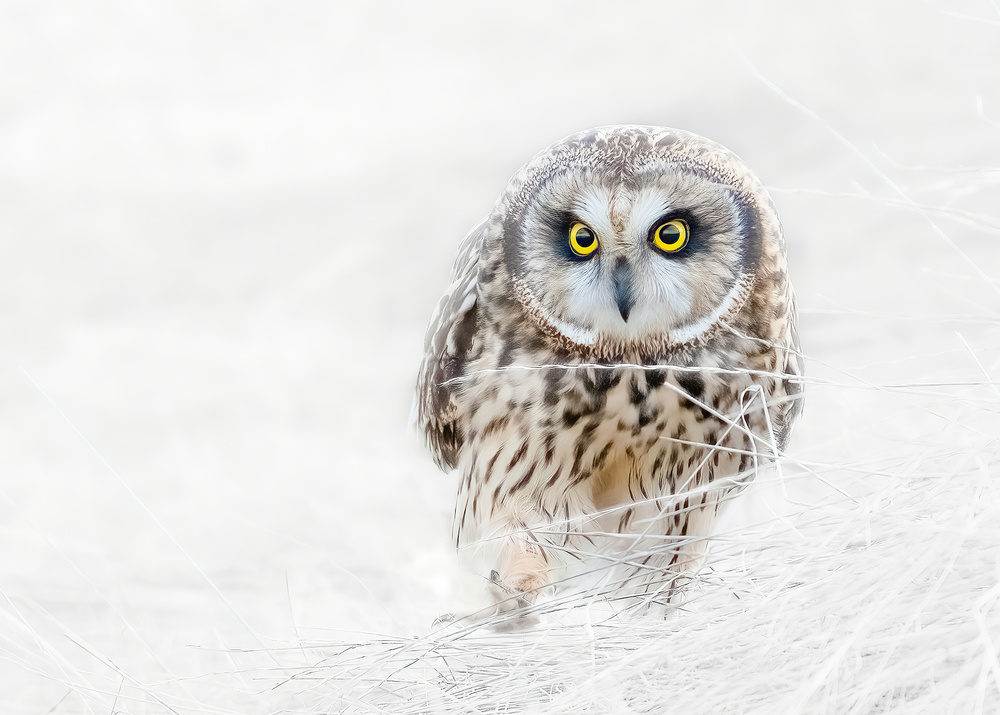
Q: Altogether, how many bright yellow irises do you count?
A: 2